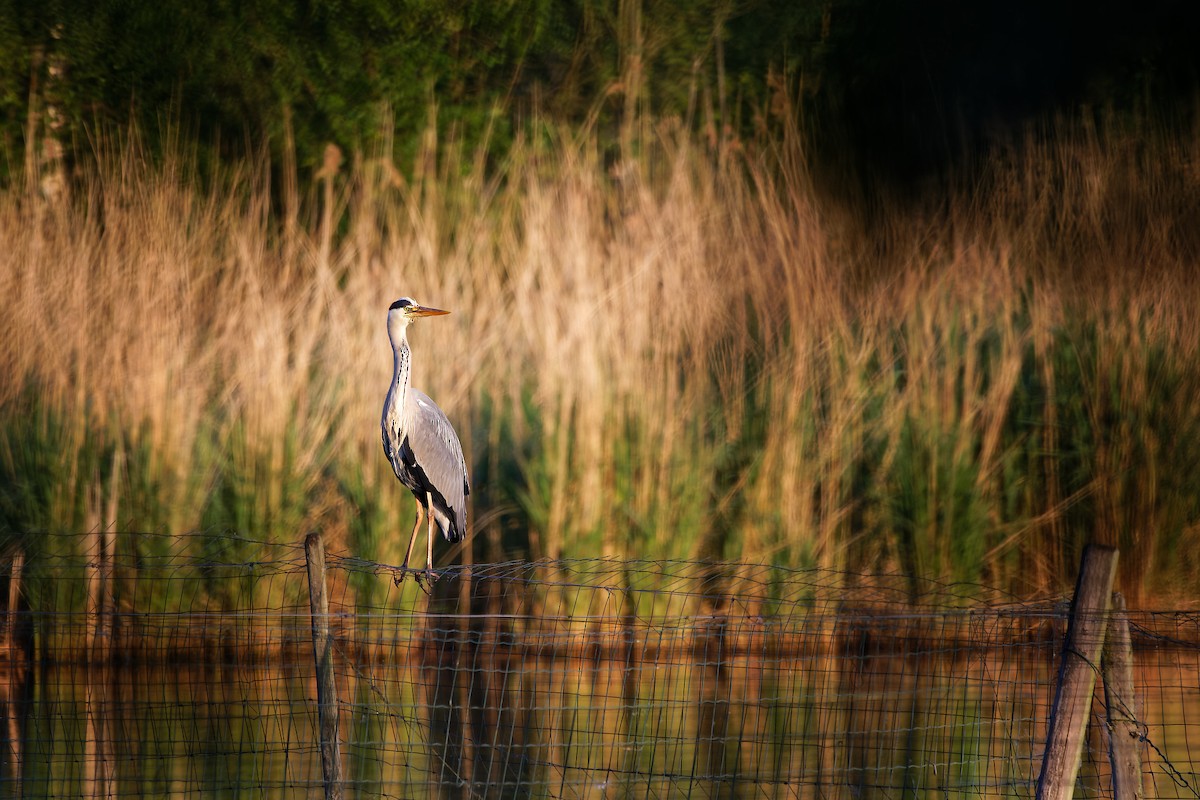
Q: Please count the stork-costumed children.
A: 0